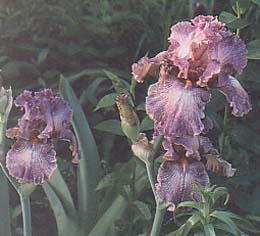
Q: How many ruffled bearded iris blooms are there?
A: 3